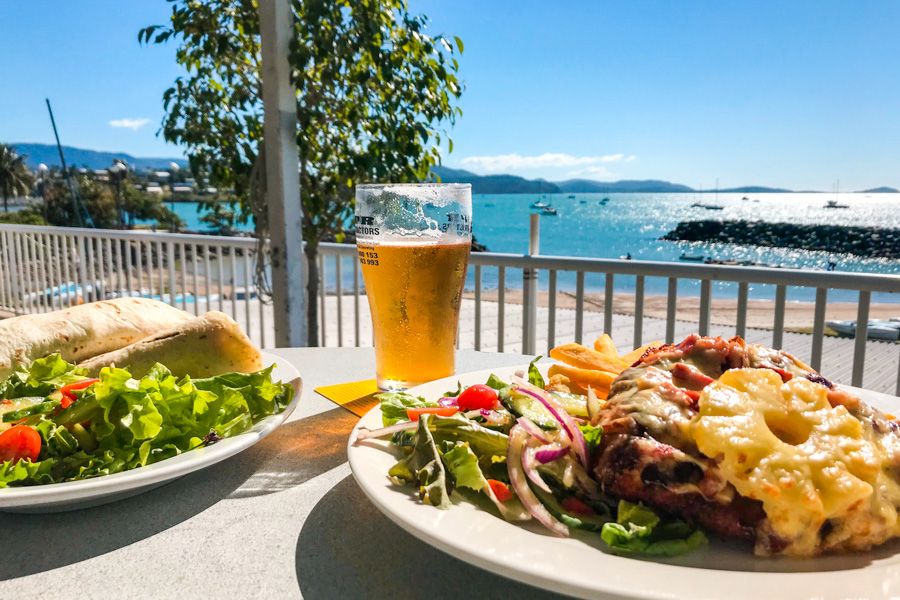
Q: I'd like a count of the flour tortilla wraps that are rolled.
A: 2